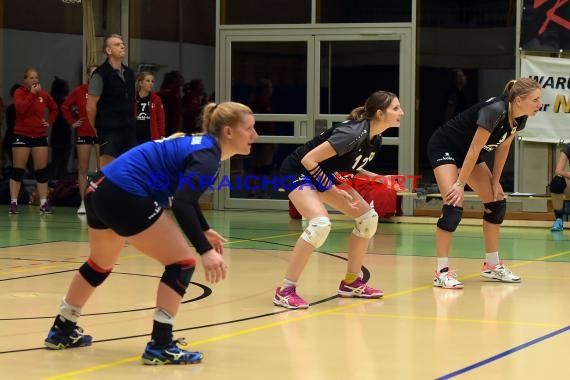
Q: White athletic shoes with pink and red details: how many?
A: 2